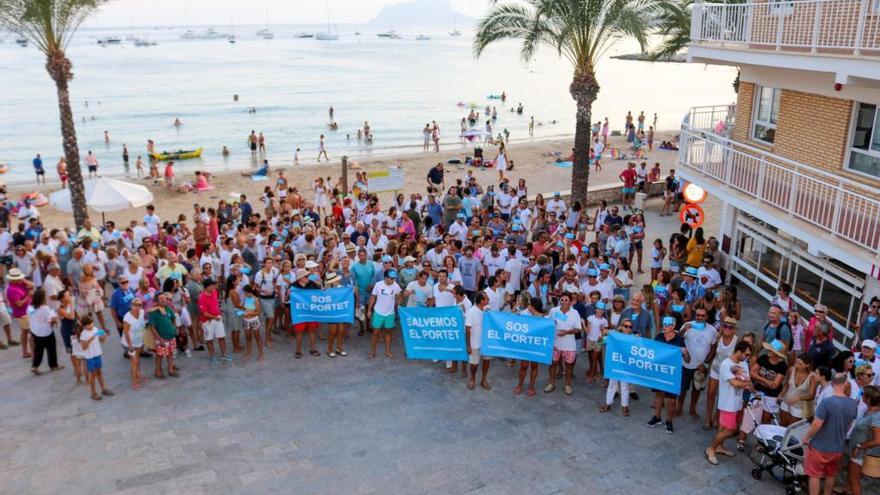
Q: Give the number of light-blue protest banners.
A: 4